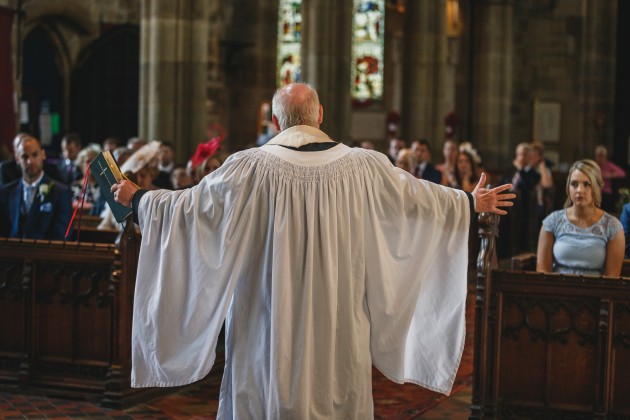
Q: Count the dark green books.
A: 1